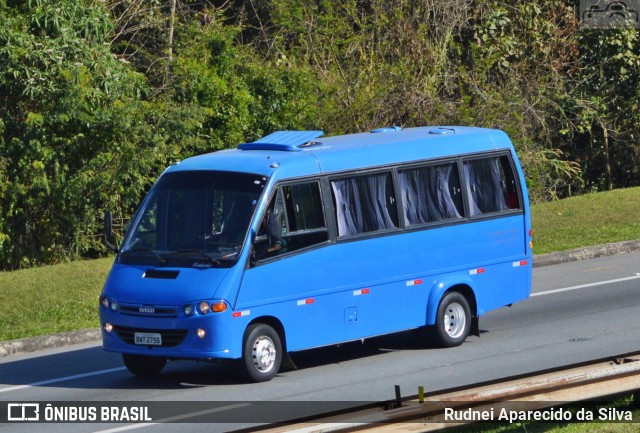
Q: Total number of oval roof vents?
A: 2